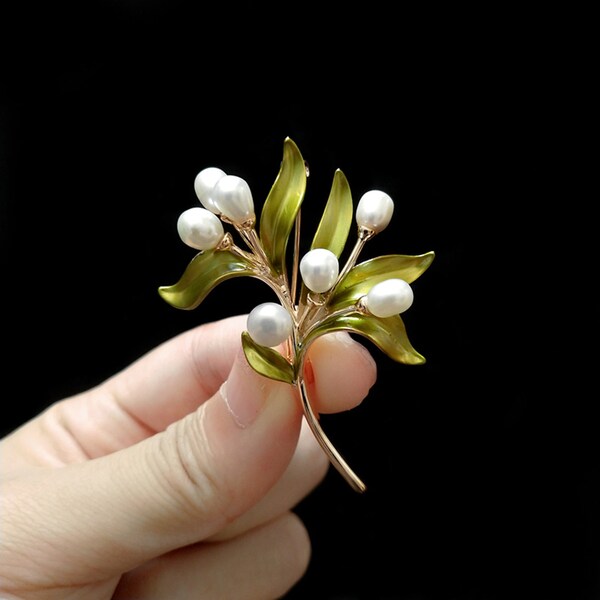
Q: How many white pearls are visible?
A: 7